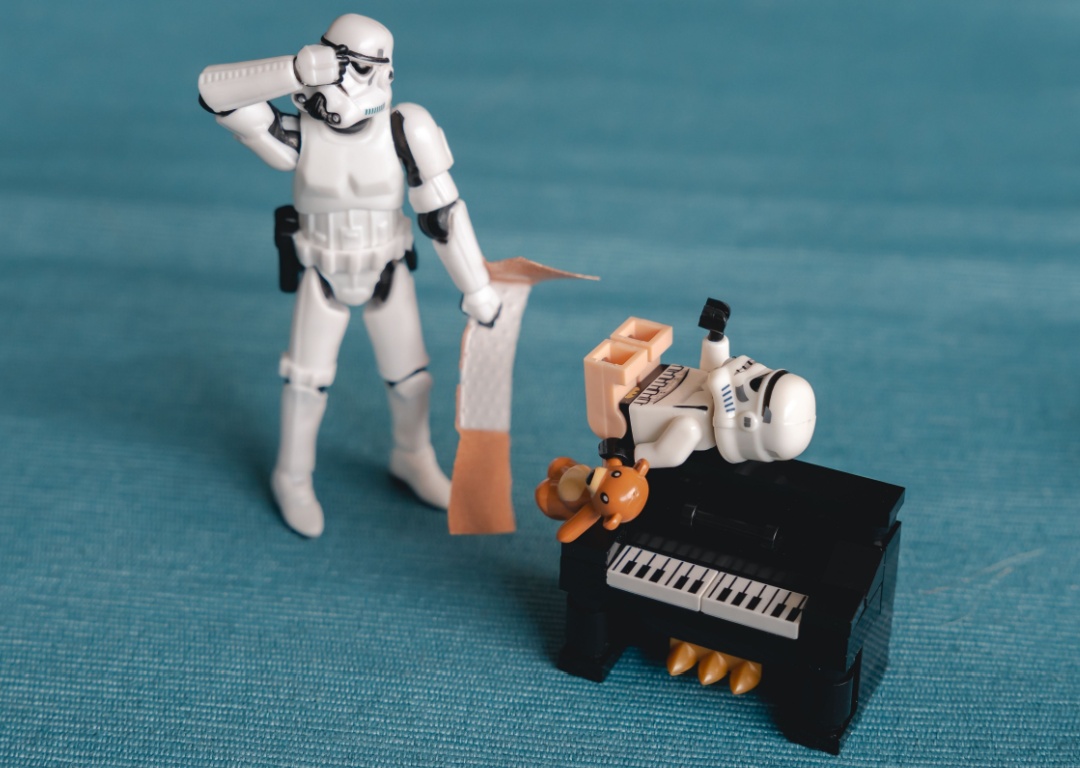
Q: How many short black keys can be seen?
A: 10